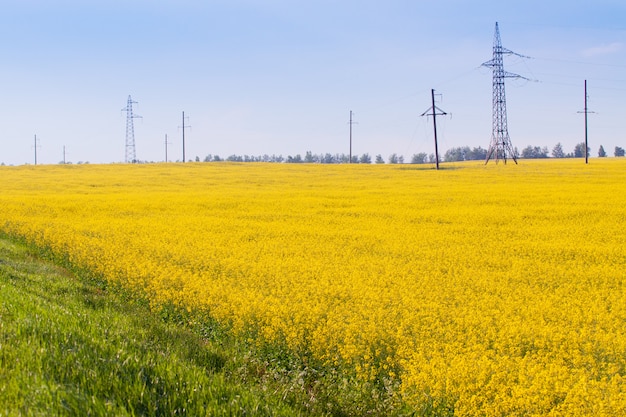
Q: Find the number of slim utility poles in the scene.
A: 7